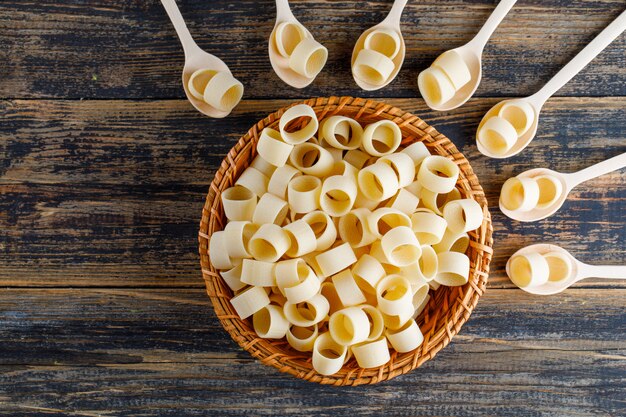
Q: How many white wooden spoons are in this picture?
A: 7